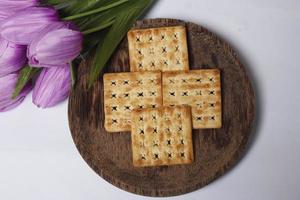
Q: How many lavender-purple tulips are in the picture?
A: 6